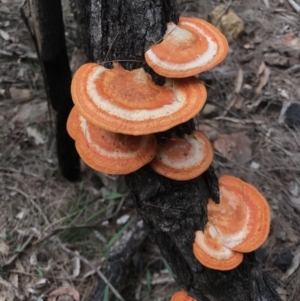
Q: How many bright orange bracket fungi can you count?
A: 7